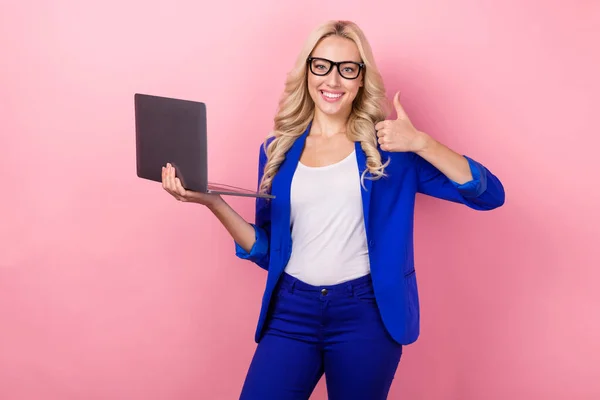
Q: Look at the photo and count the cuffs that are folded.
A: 2